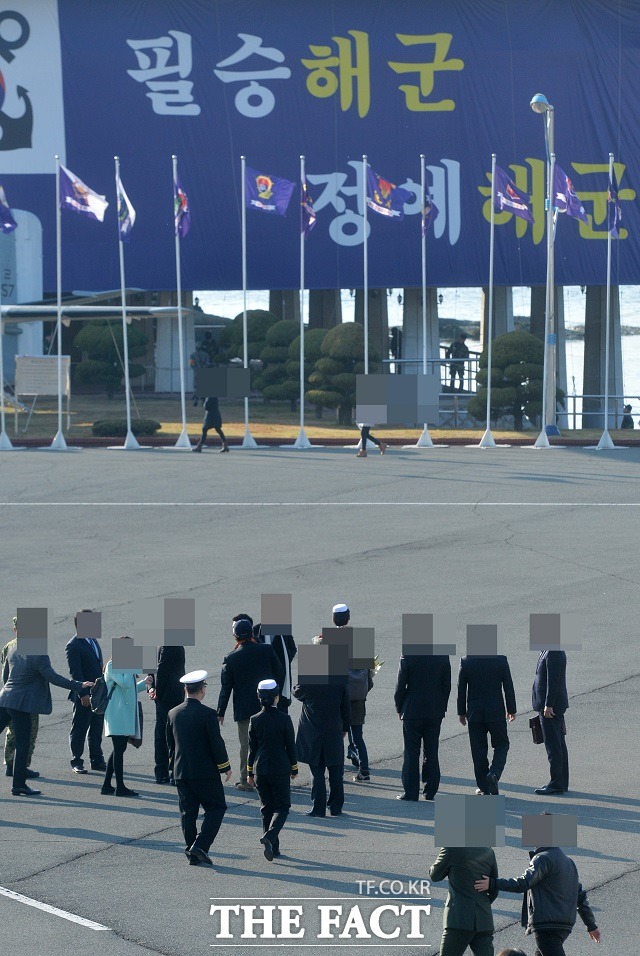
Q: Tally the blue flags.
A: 11